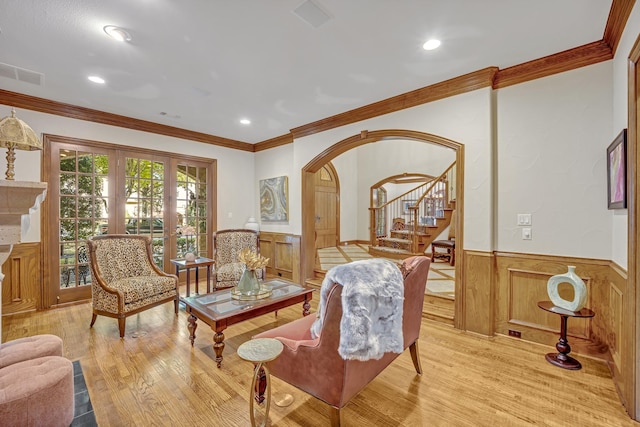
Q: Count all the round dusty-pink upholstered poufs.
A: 2